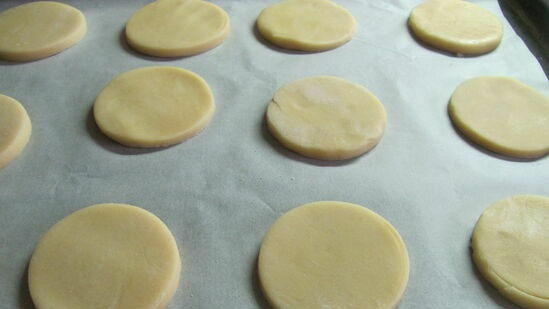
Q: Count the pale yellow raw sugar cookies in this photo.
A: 11